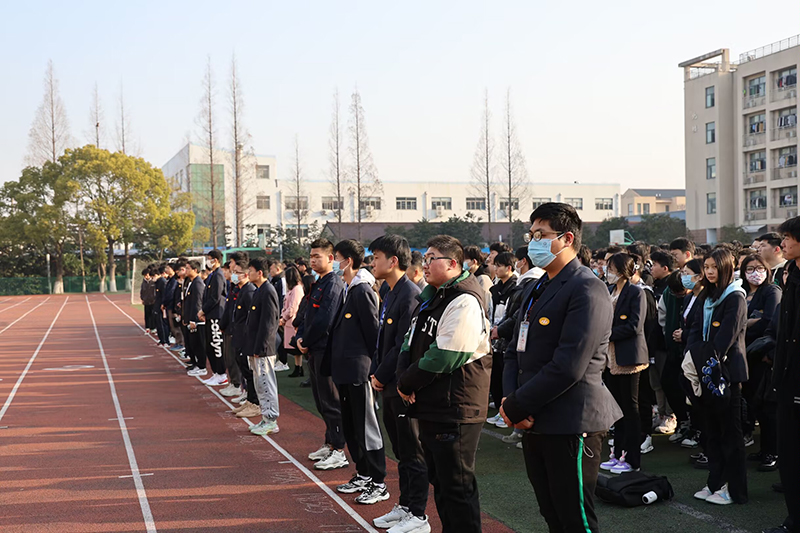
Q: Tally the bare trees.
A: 10